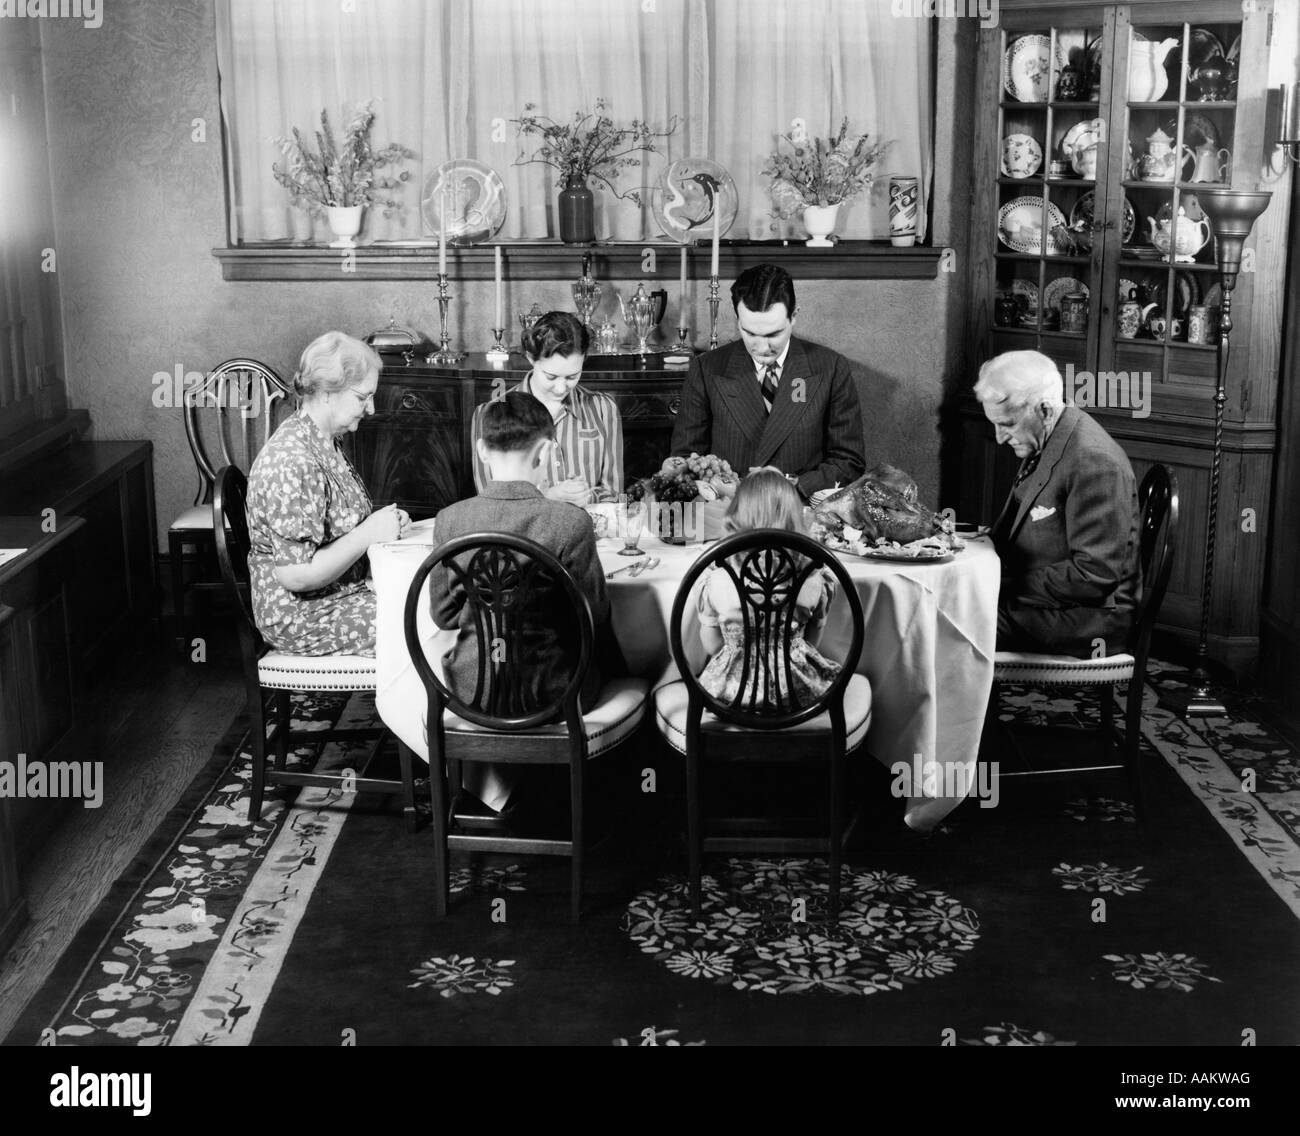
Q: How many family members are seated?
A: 6